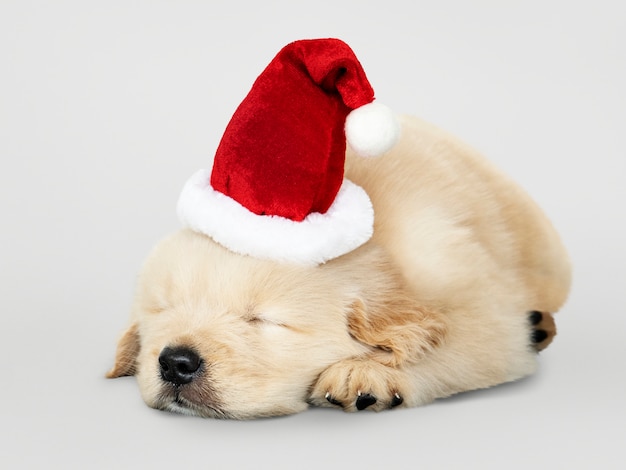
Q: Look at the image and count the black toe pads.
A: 5